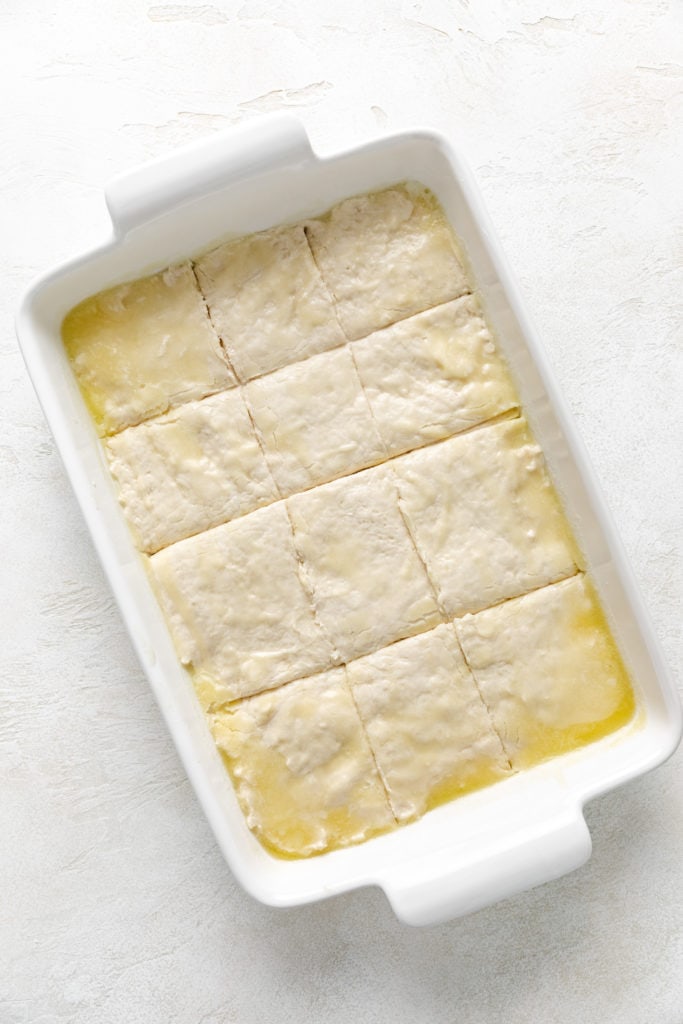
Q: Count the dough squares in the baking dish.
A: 12